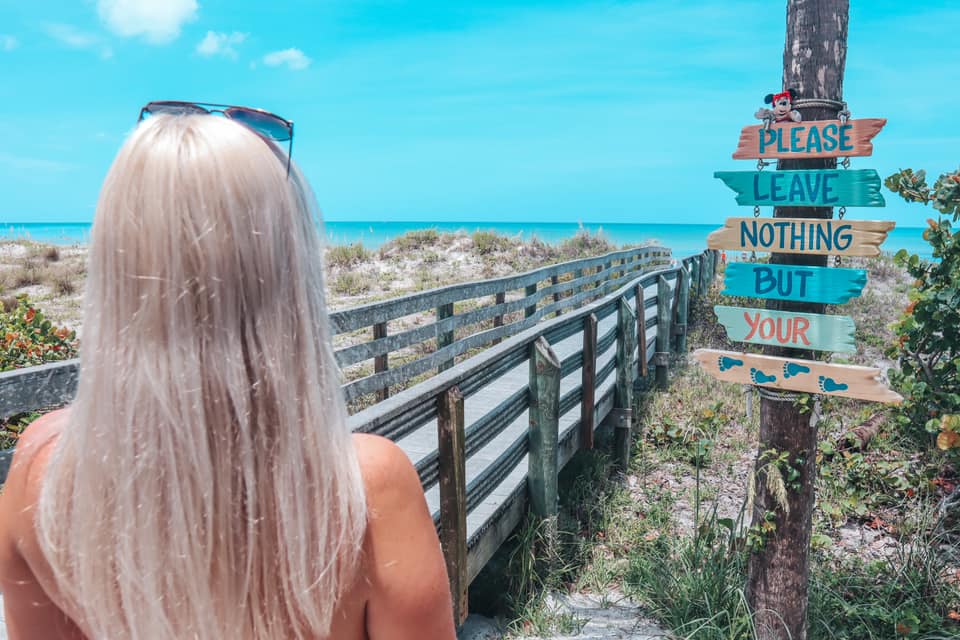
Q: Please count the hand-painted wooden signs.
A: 6